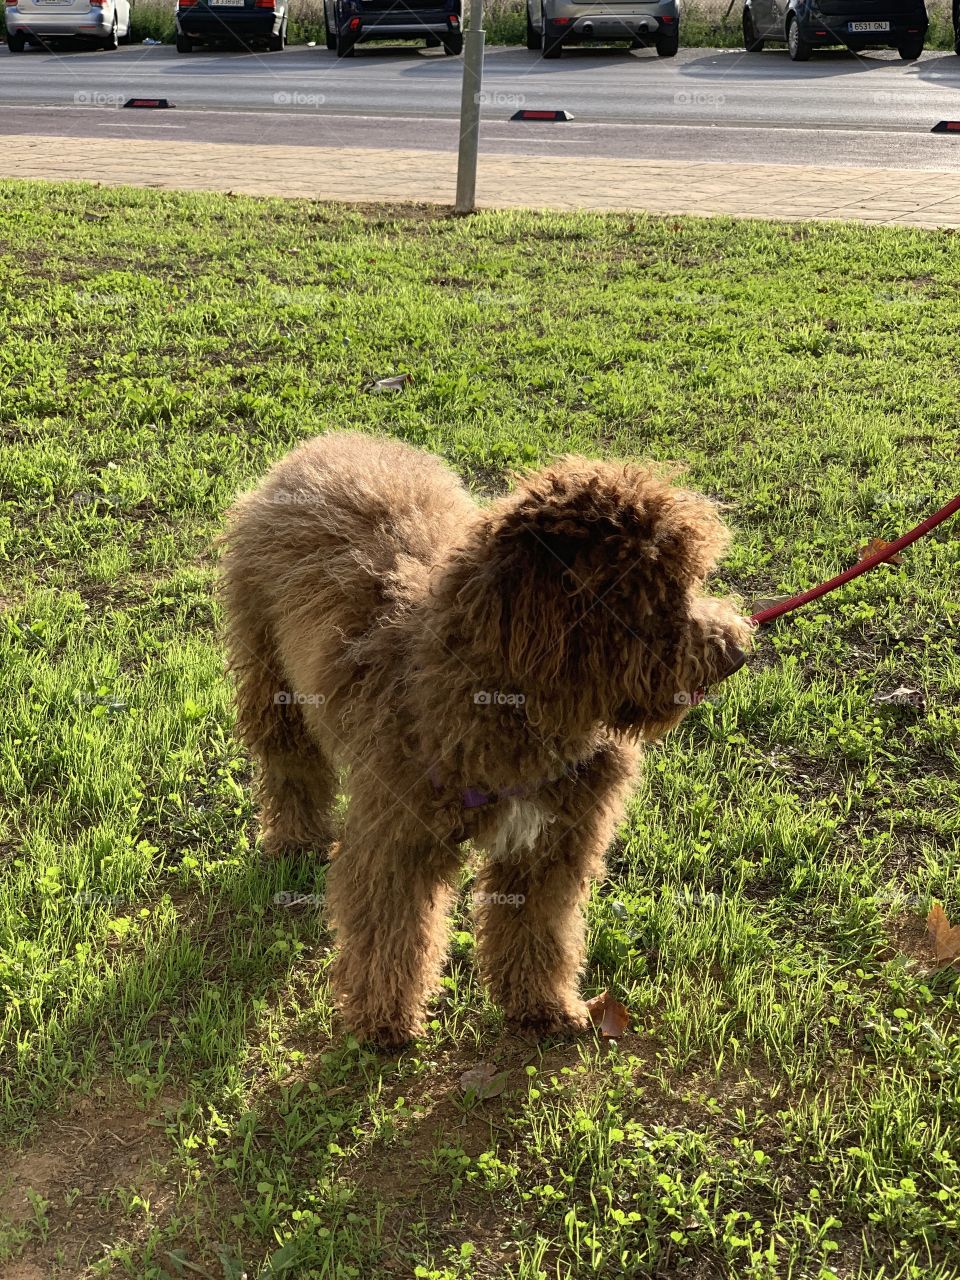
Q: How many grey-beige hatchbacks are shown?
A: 1